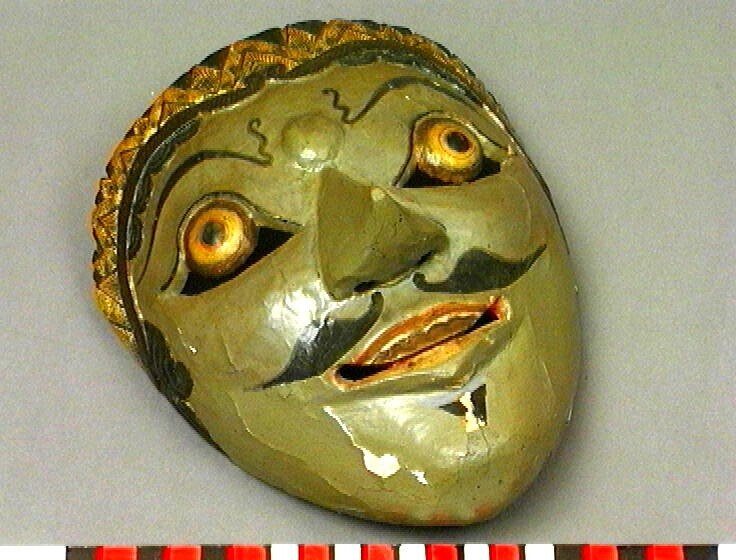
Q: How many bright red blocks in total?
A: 9